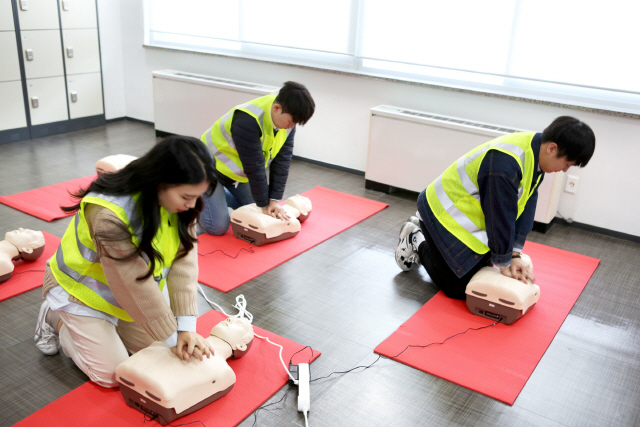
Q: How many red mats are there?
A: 5